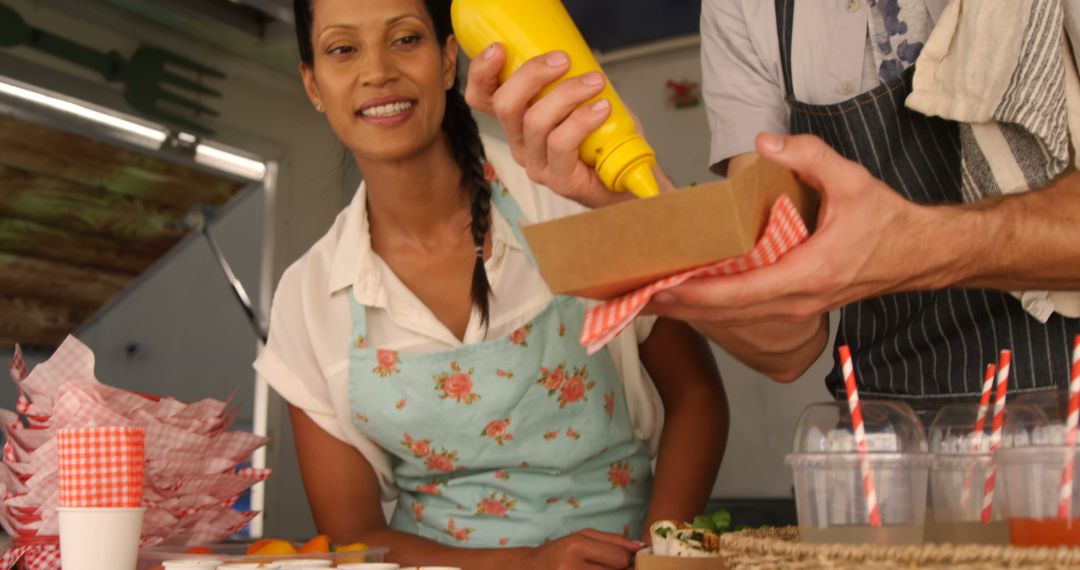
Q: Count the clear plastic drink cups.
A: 3